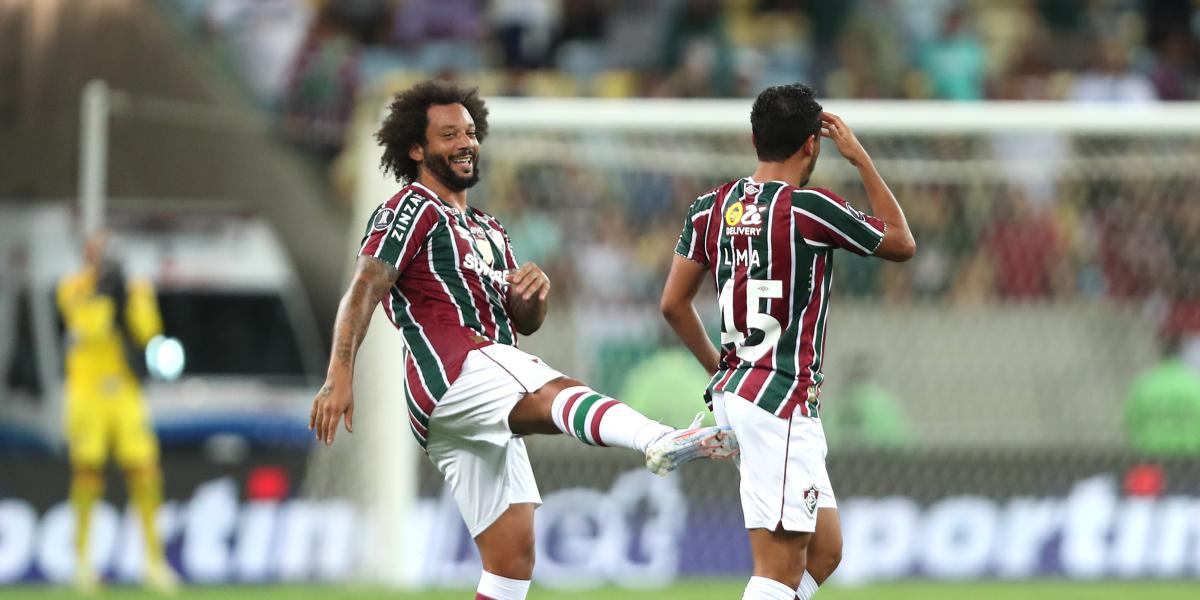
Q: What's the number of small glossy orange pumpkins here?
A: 0